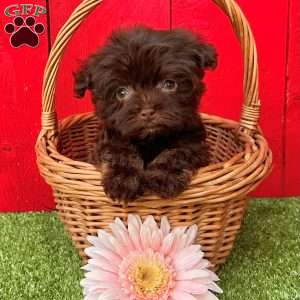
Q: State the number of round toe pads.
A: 4